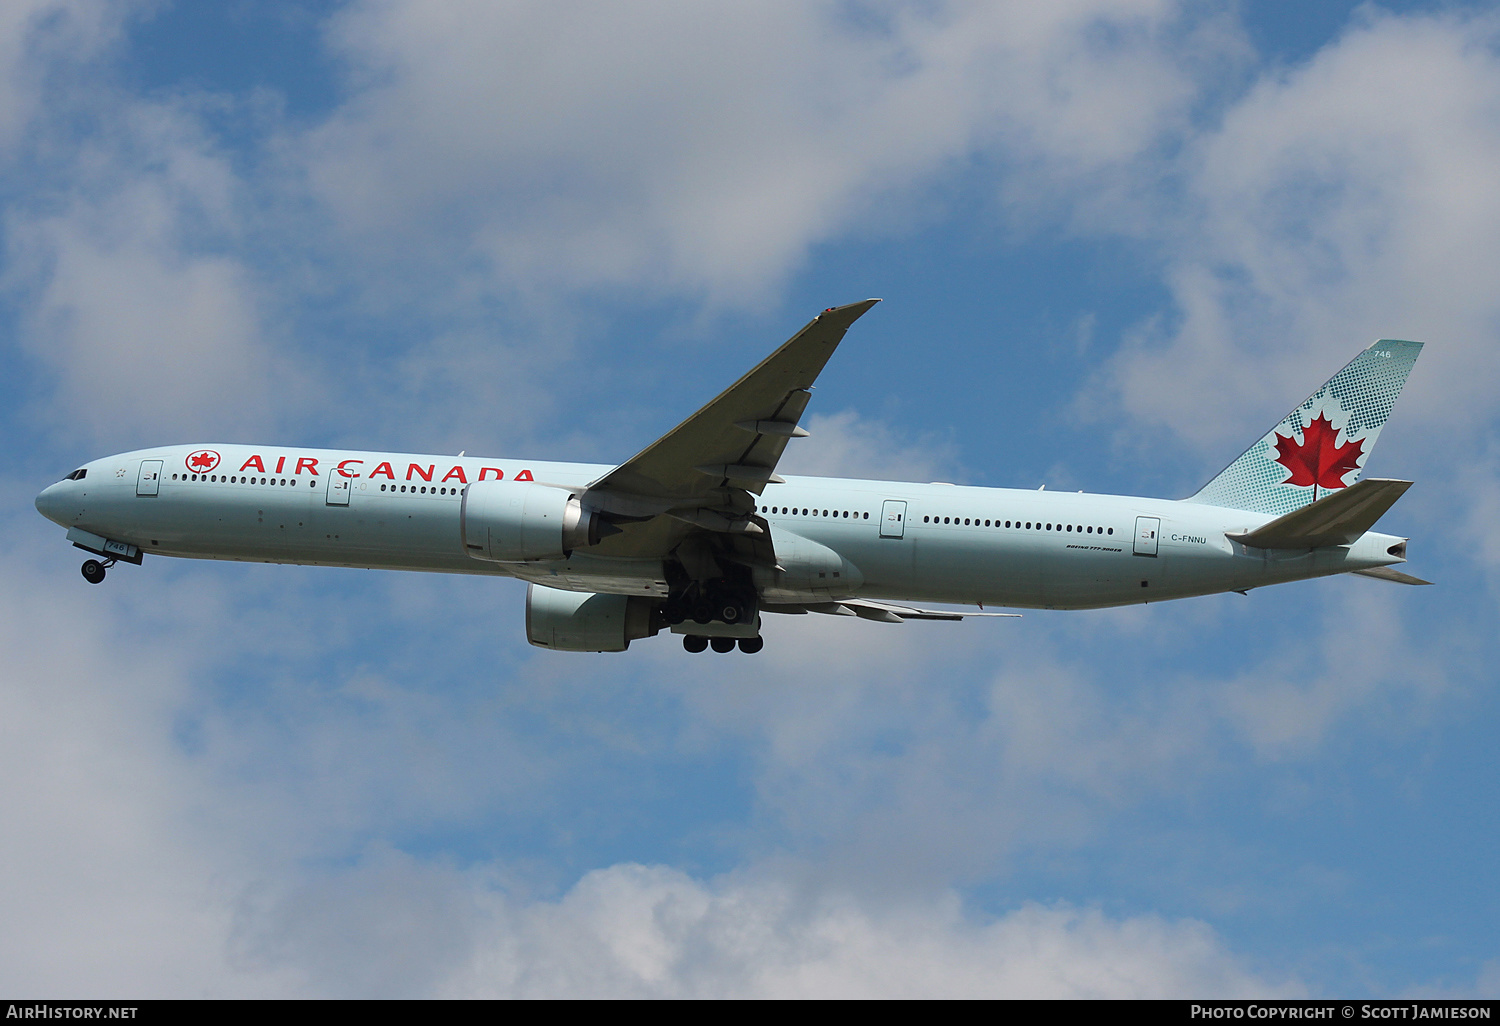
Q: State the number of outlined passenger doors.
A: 4